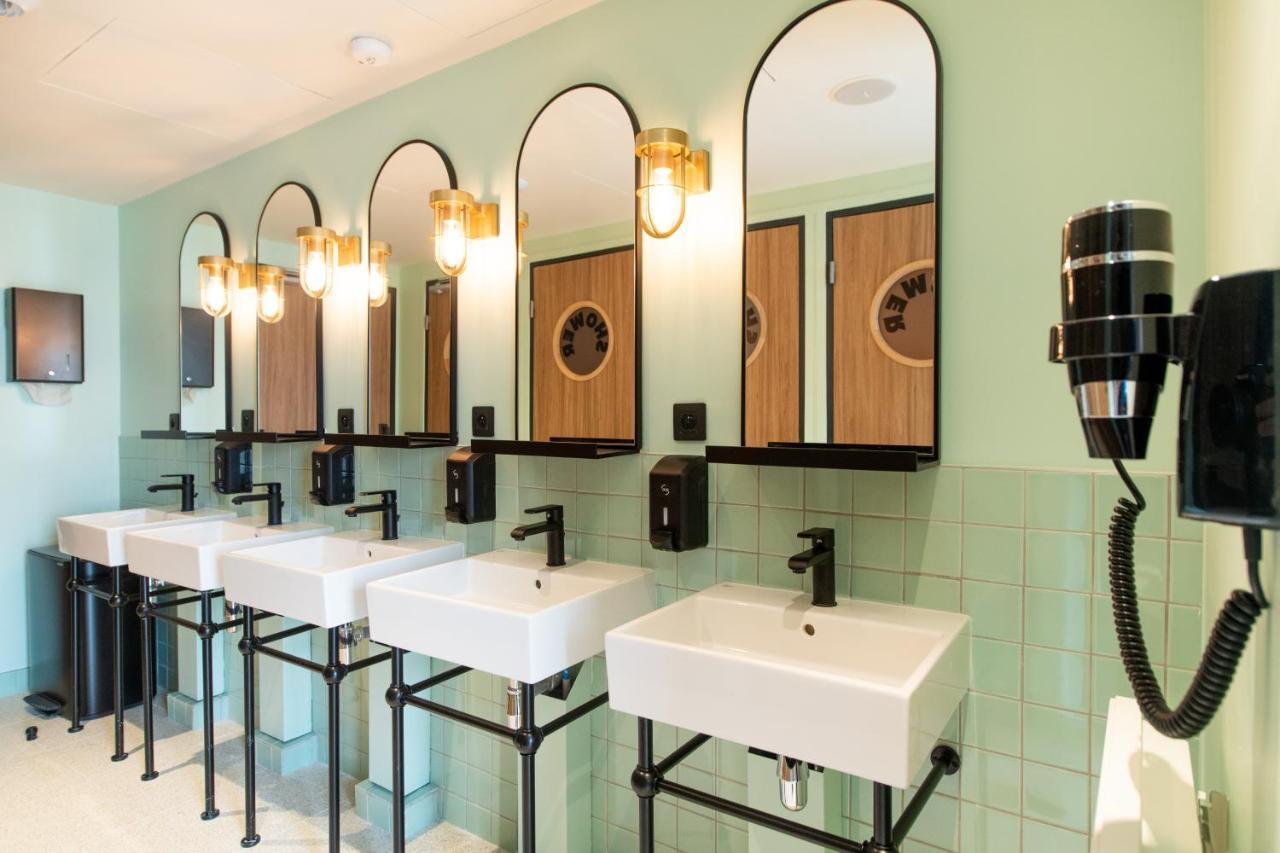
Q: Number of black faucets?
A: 5